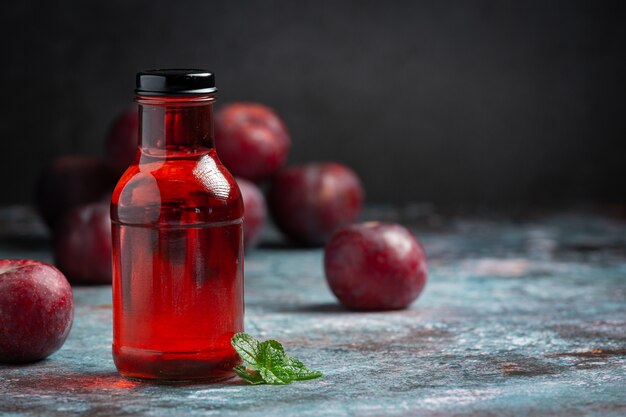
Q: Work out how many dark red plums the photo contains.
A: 8